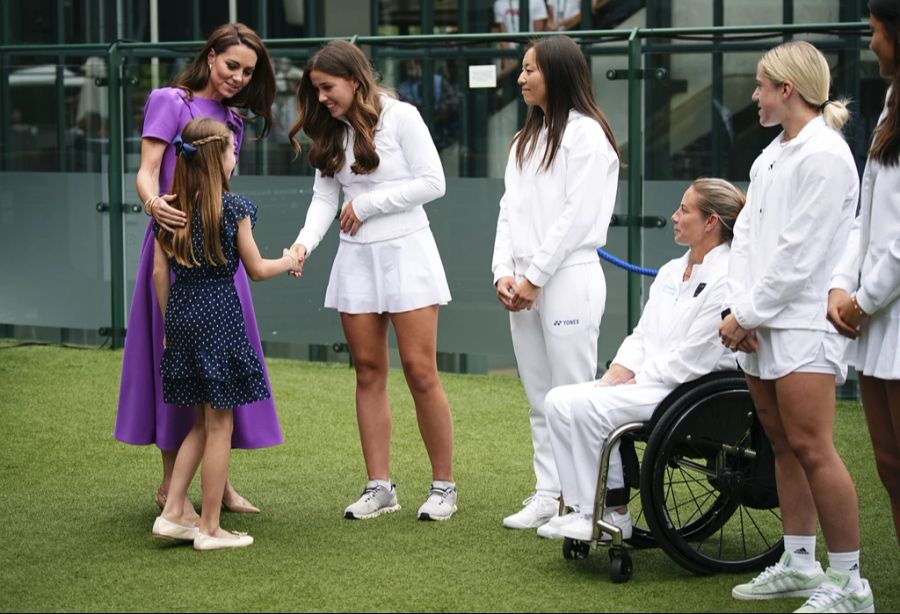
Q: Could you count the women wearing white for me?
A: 5